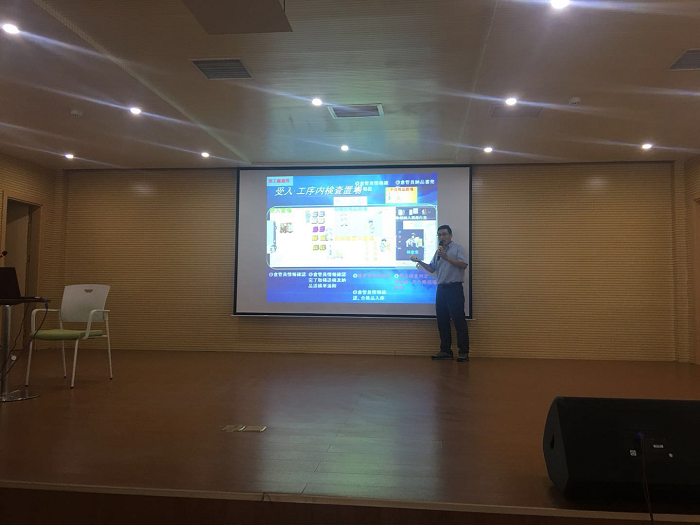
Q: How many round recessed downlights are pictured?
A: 10